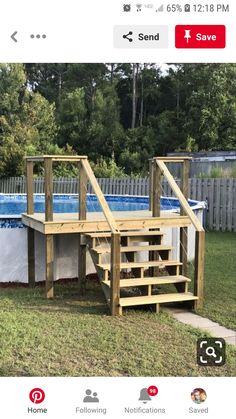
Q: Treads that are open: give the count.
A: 5